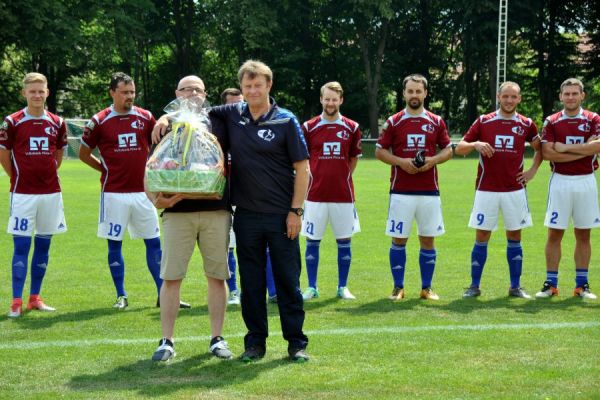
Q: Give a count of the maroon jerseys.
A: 6